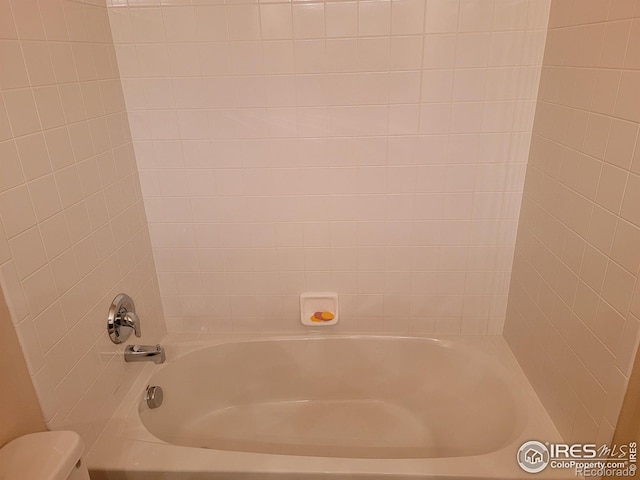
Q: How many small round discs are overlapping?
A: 3